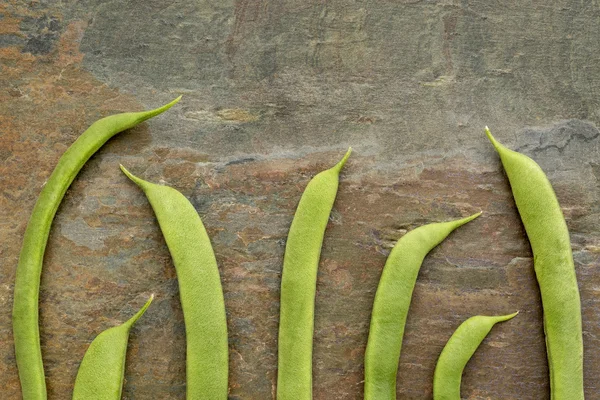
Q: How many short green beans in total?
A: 2